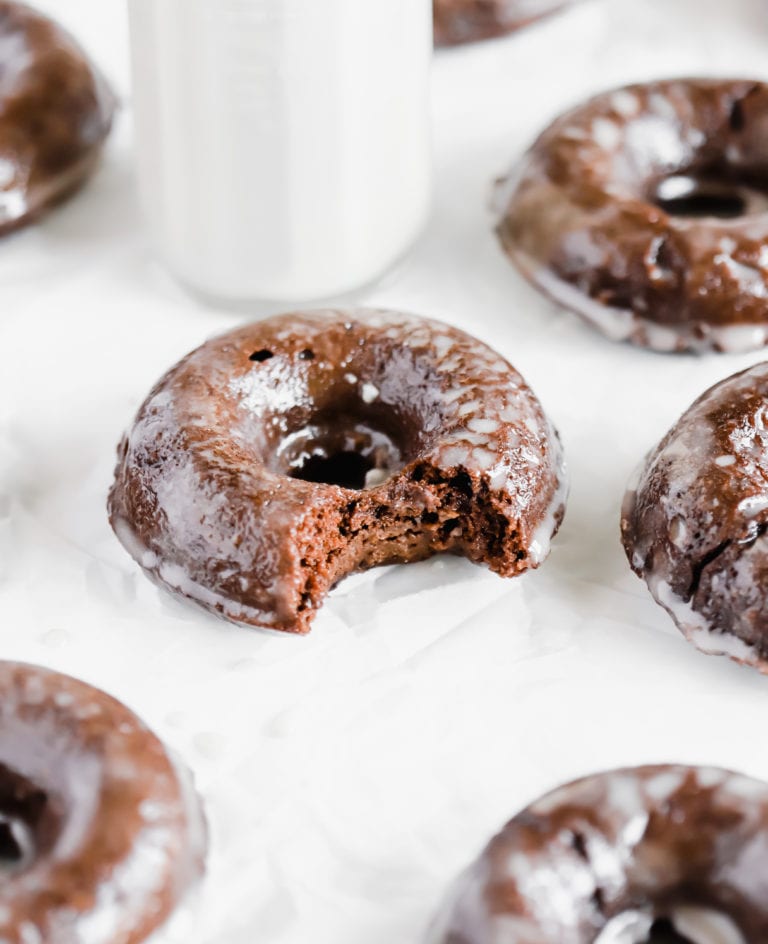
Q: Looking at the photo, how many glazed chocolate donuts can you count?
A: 7